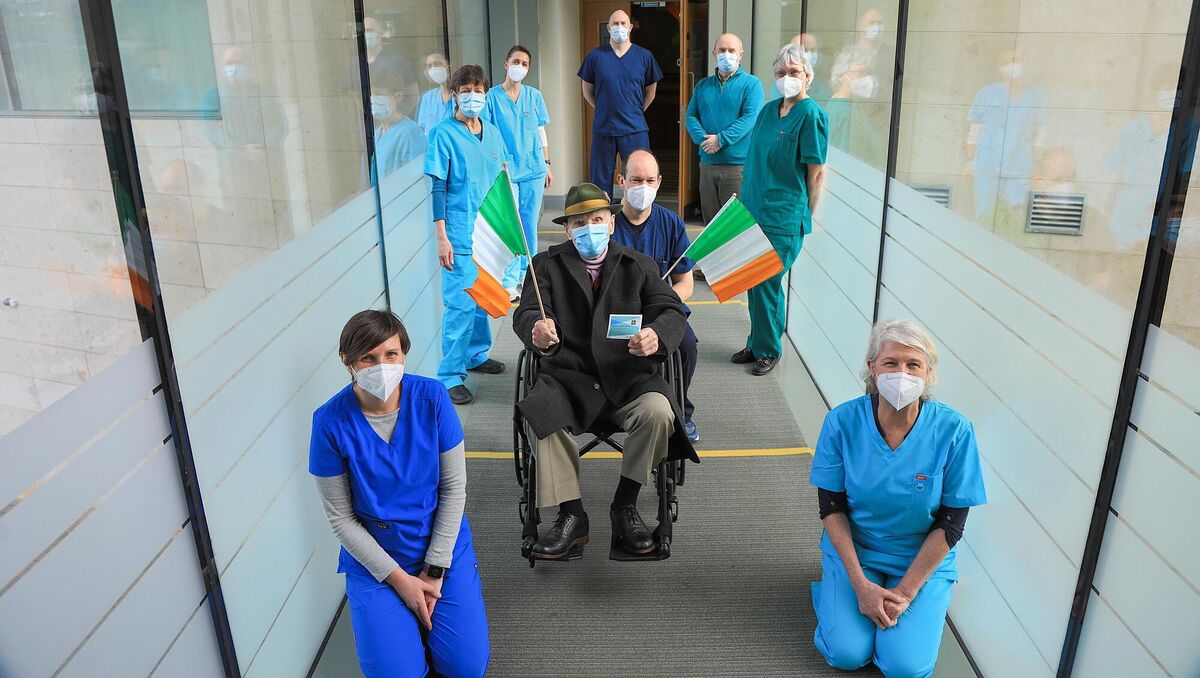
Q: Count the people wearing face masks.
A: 9